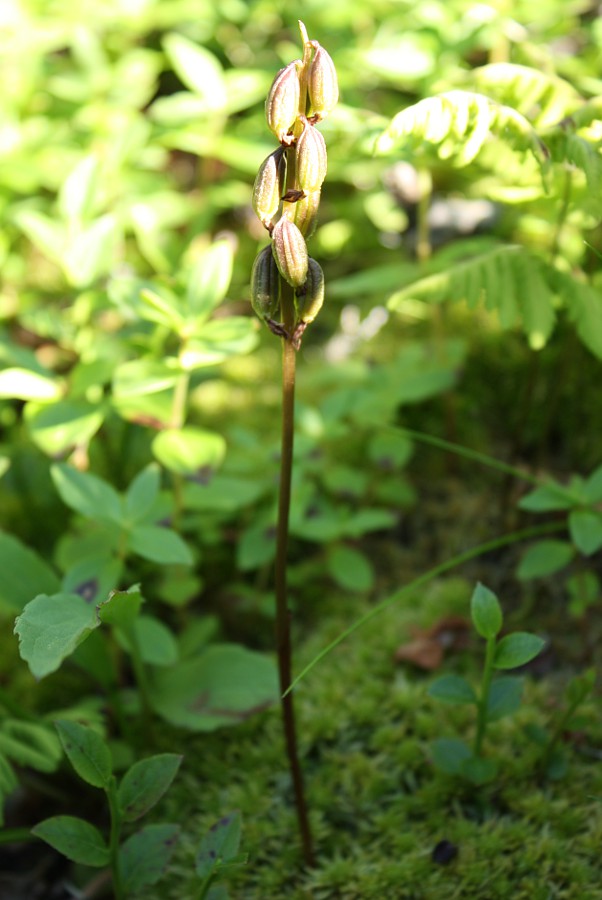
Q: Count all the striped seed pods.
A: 8